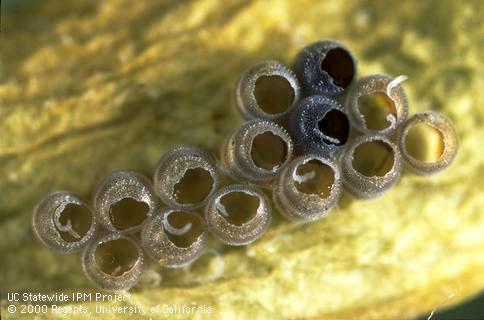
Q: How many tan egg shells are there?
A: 12